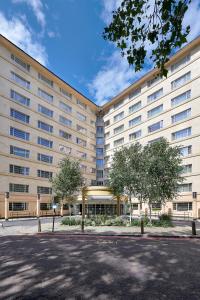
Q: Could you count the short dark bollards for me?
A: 3